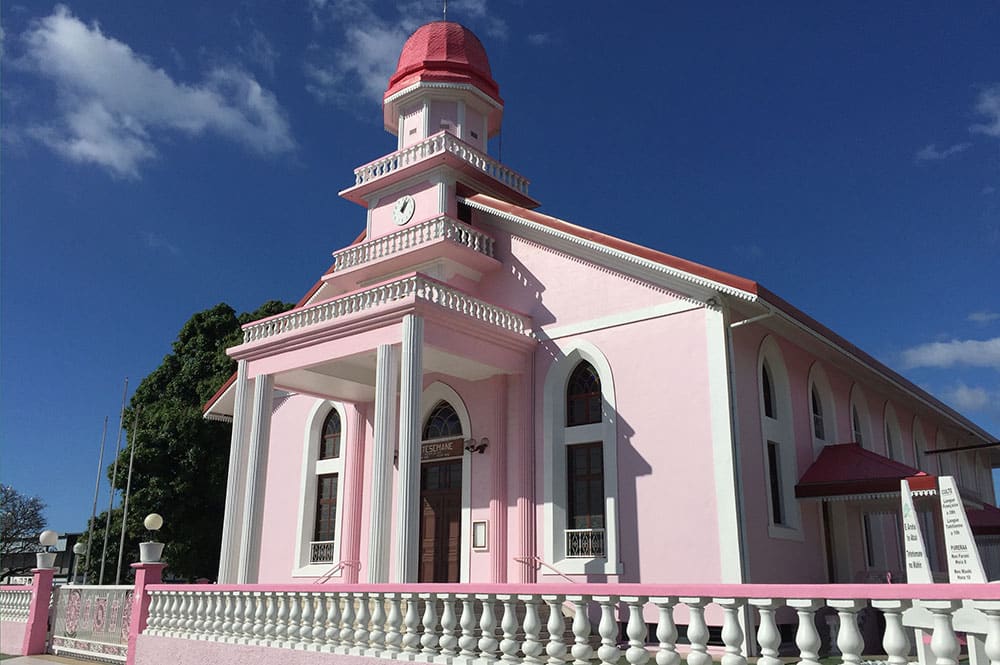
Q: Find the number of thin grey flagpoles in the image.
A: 3